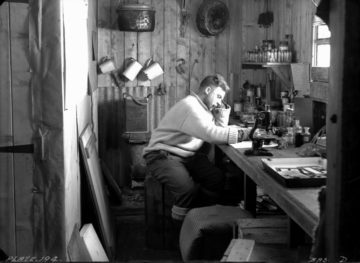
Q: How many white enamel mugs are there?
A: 3